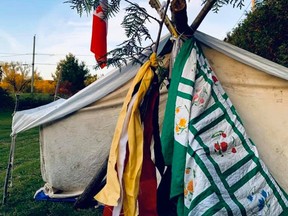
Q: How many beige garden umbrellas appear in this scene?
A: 0